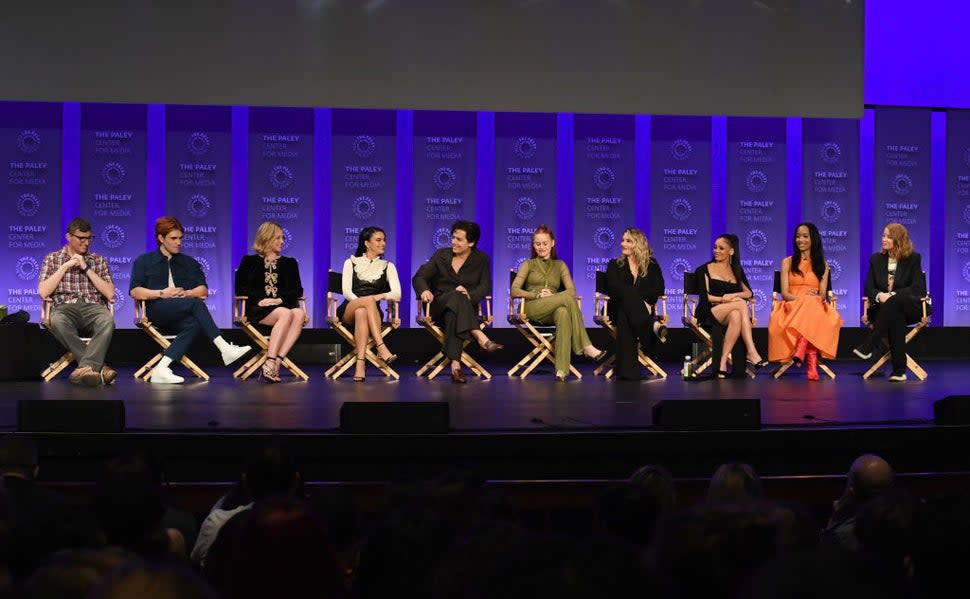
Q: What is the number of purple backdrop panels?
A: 13